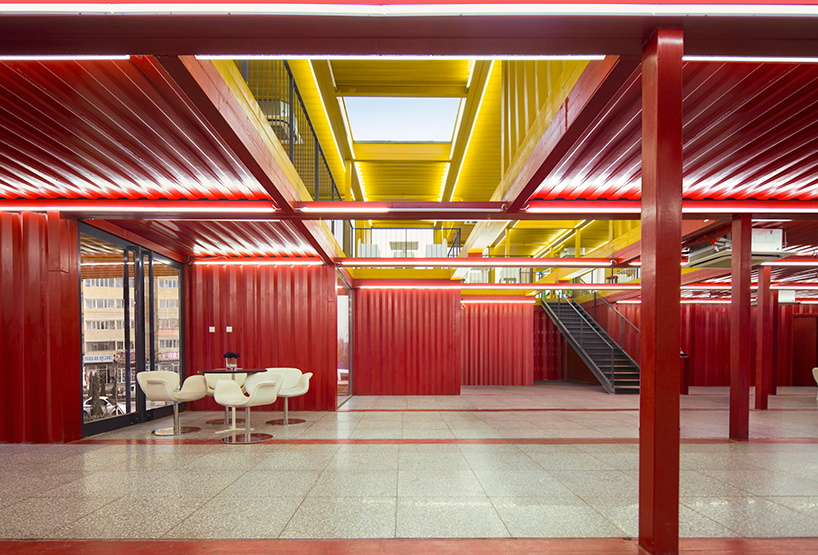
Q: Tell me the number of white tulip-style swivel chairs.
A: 4